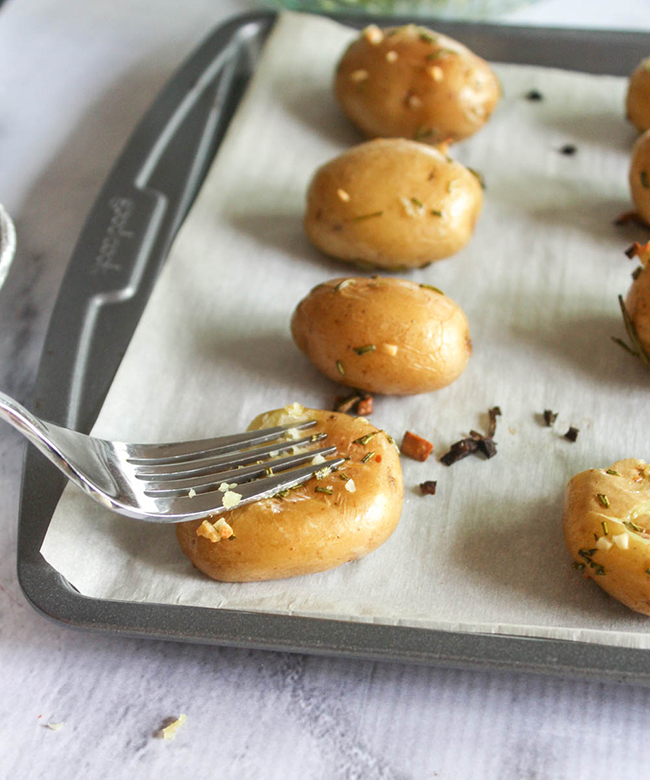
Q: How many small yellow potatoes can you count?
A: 8